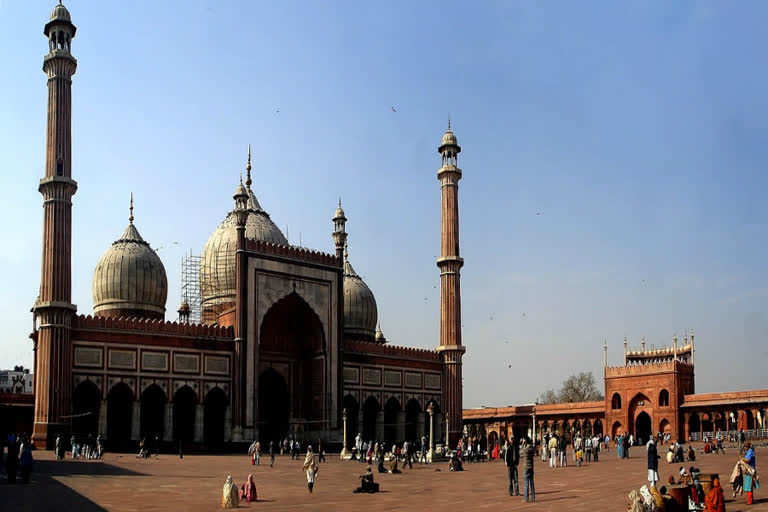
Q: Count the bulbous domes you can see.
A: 3